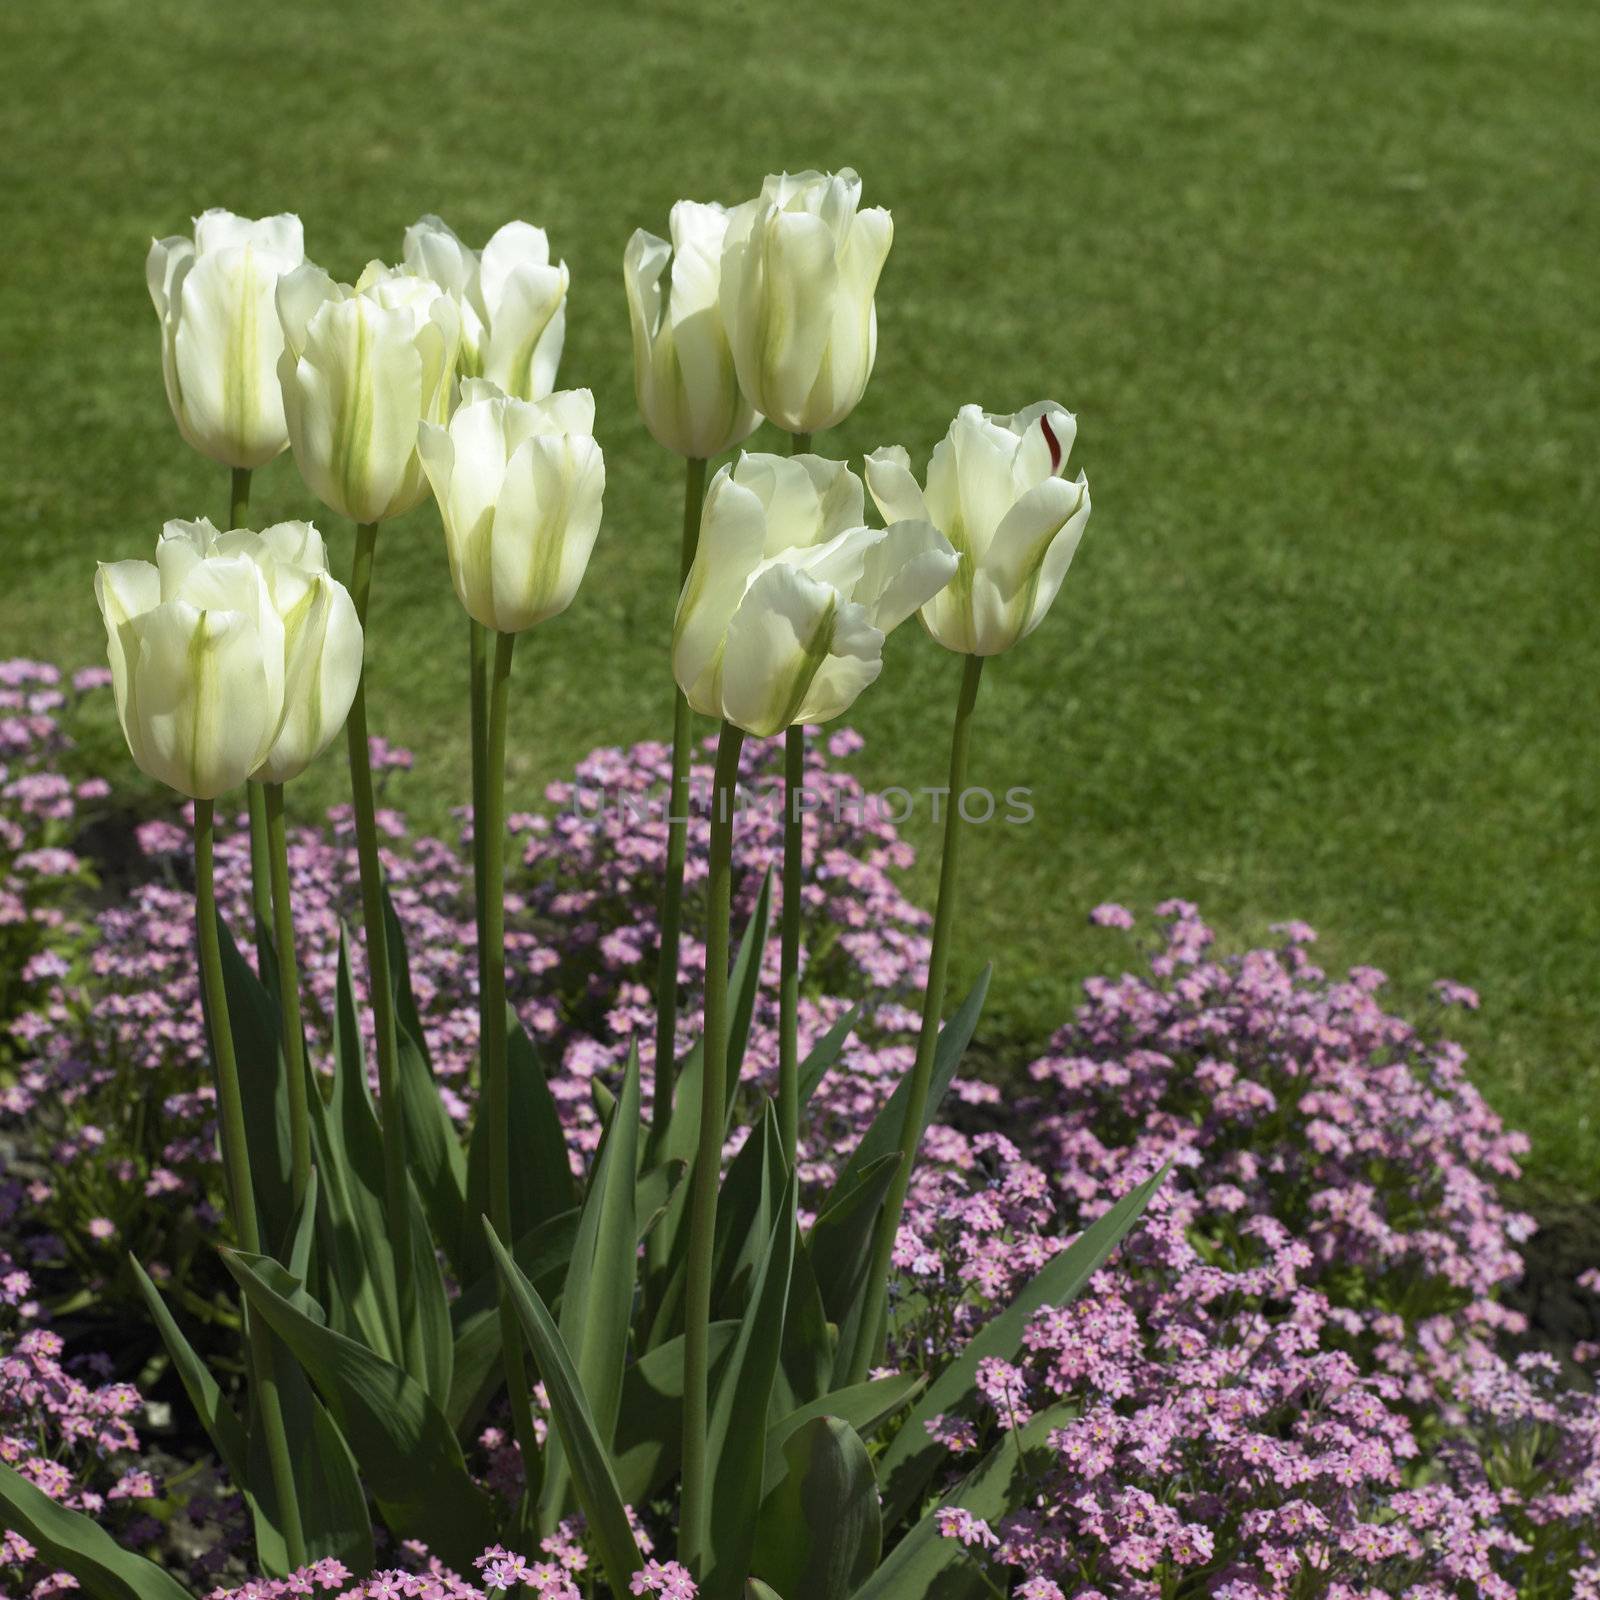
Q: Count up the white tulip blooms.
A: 10